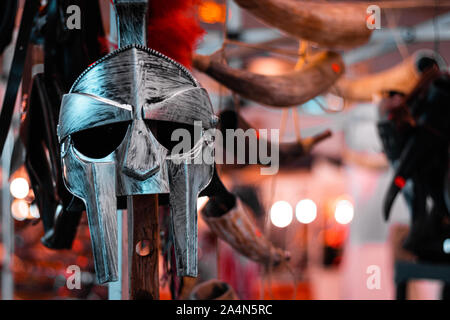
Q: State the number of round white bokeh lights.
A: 5